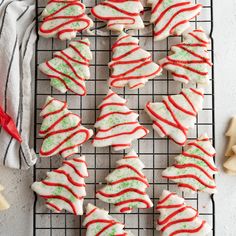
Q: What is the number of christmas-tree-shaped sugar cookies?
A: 14